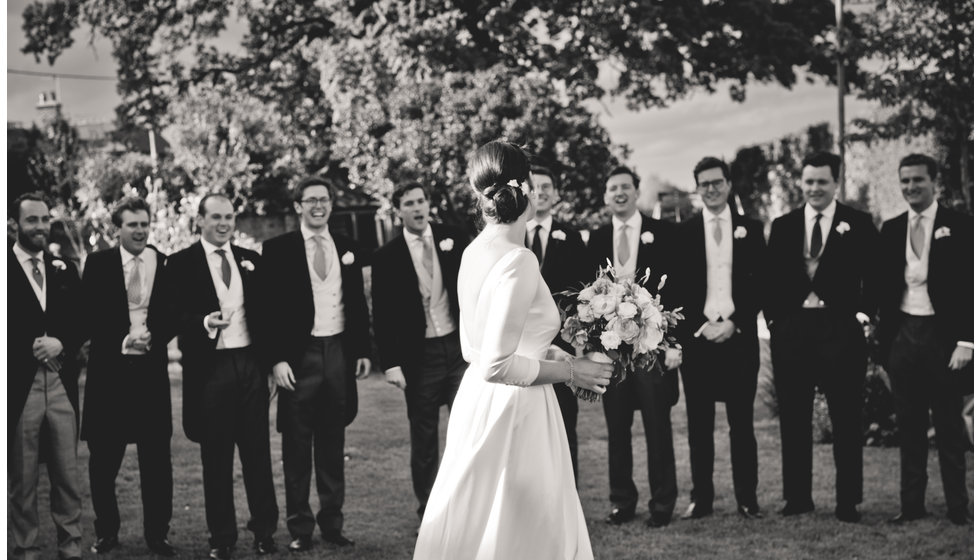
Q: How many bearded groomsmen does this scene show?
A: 1